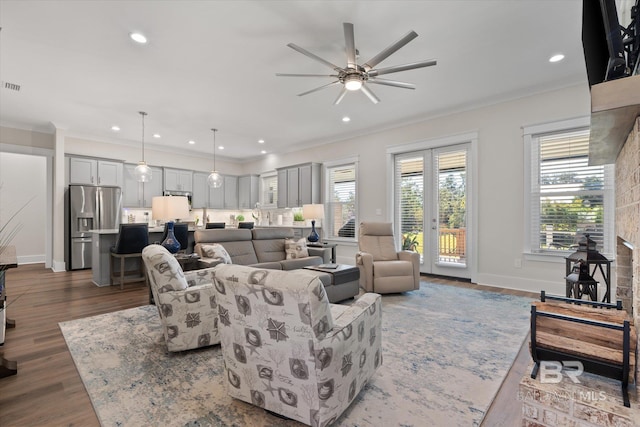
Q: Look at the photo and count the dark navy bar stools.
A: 4